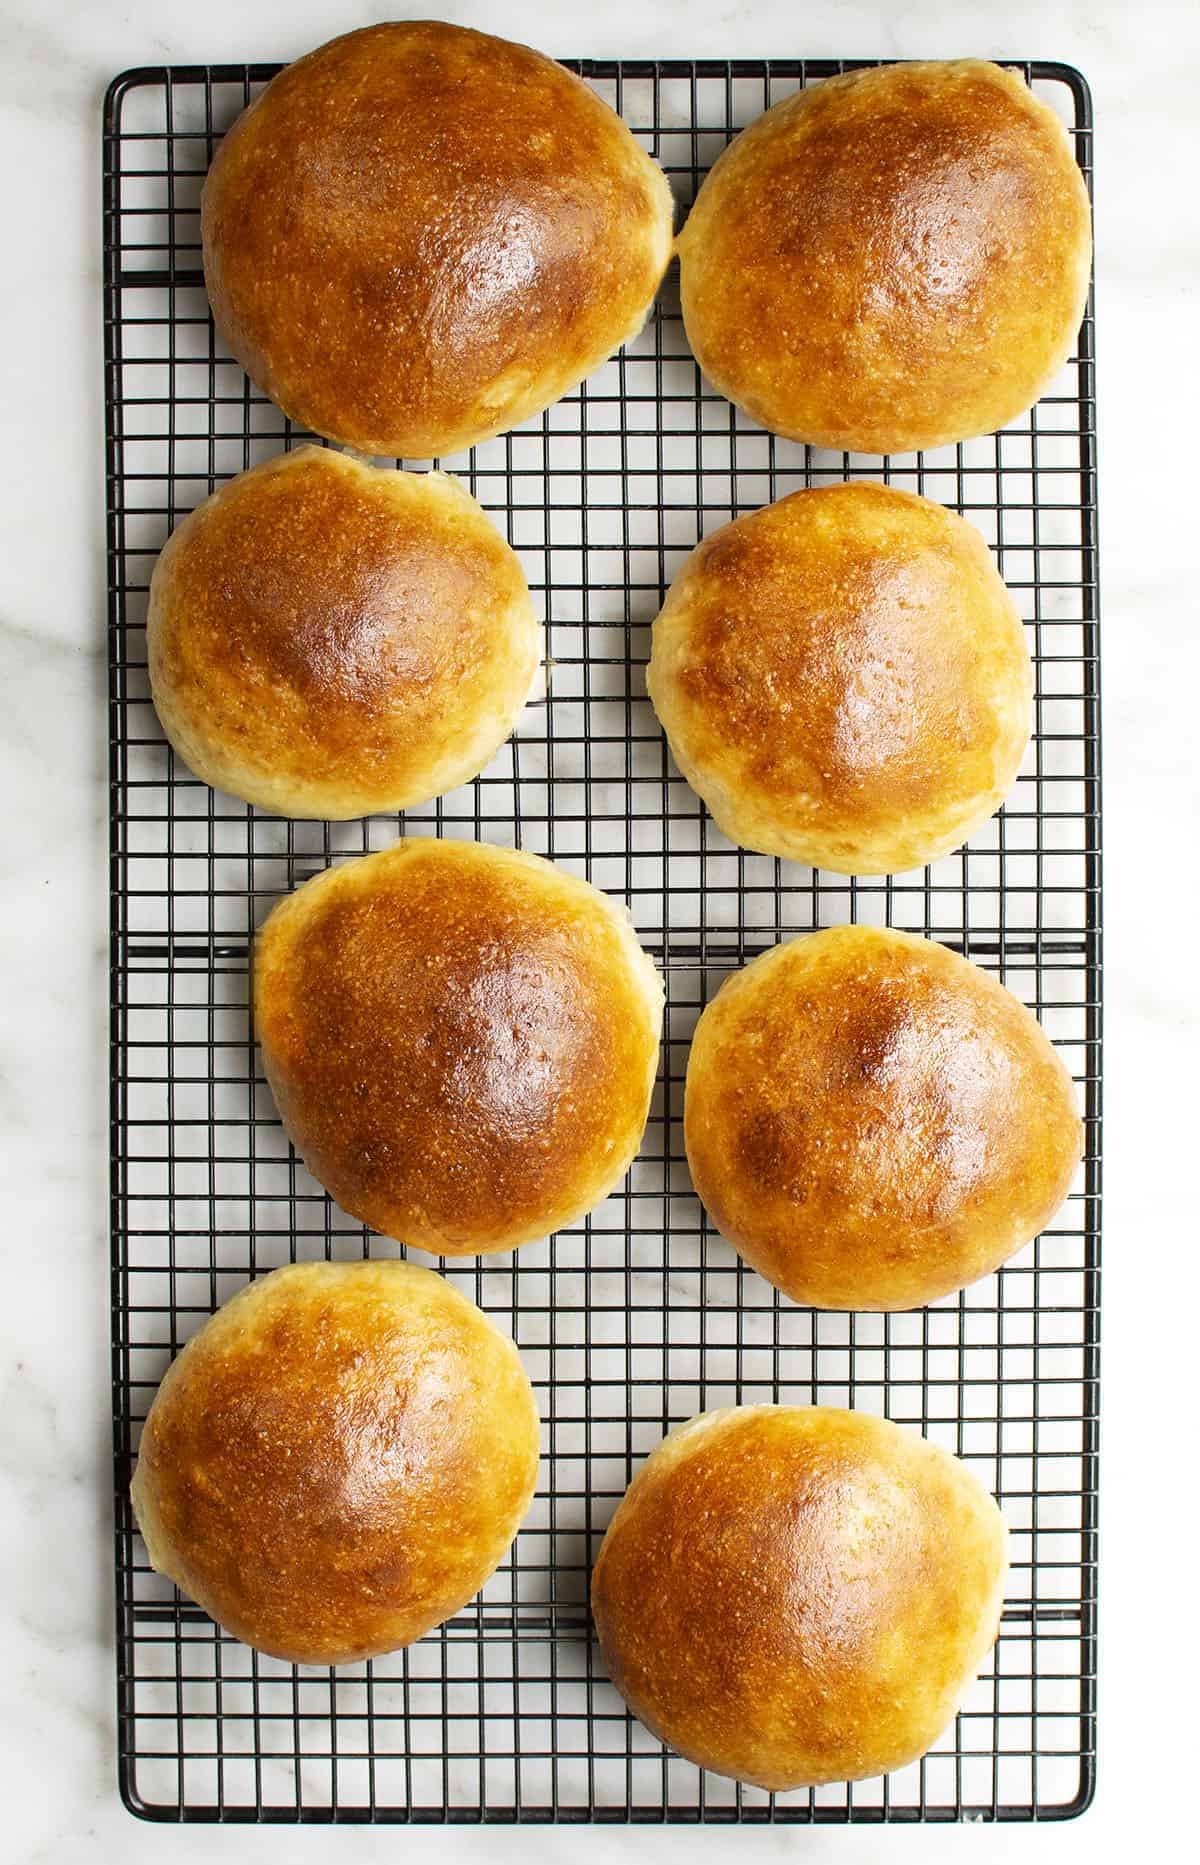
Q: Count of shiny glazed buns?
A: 8